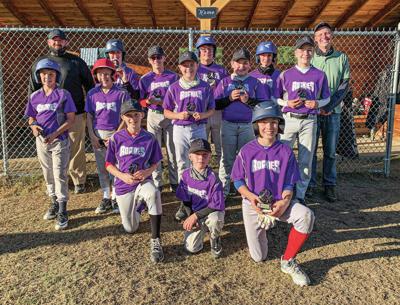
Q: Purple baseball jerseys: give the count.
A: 12